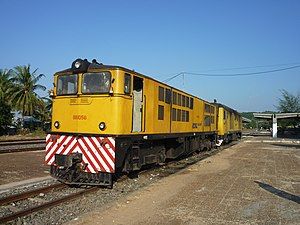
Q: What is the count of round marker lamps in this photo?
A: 2